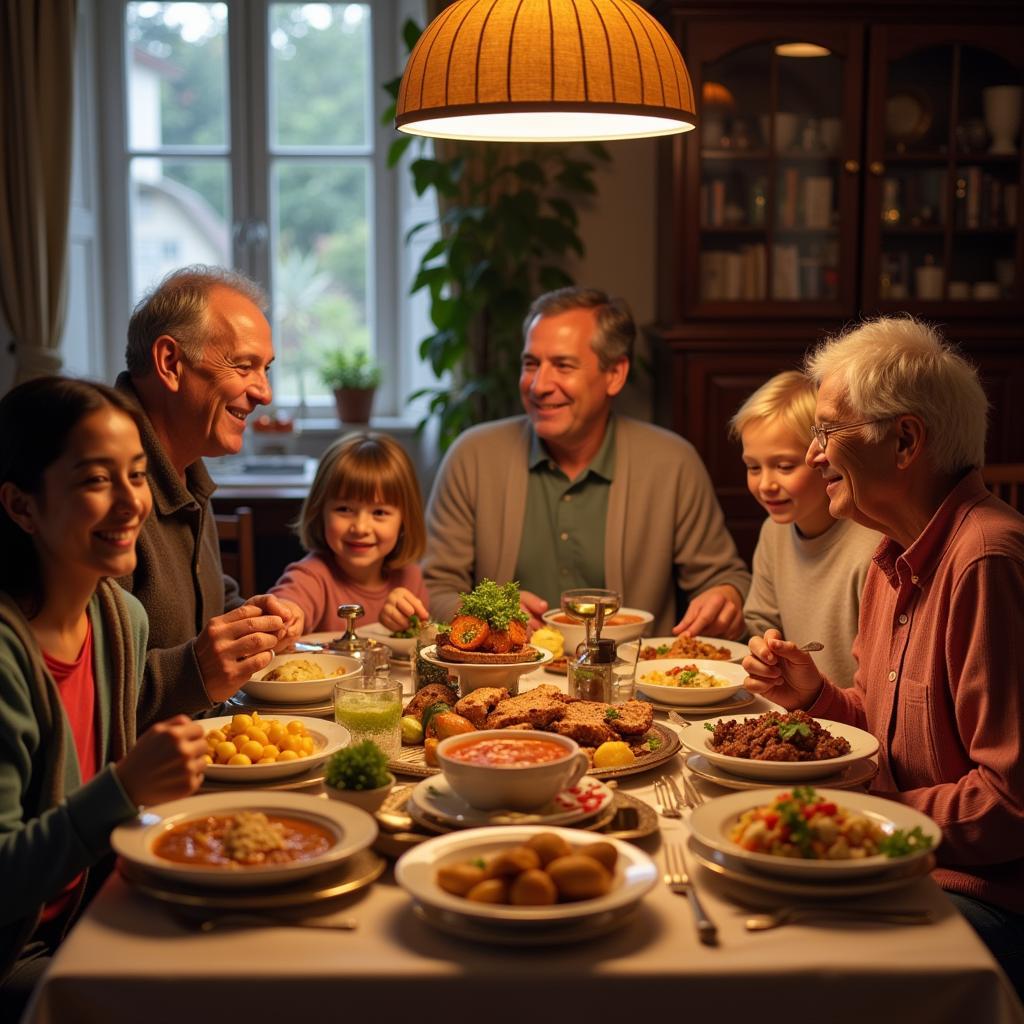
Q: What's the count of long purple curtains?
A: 0